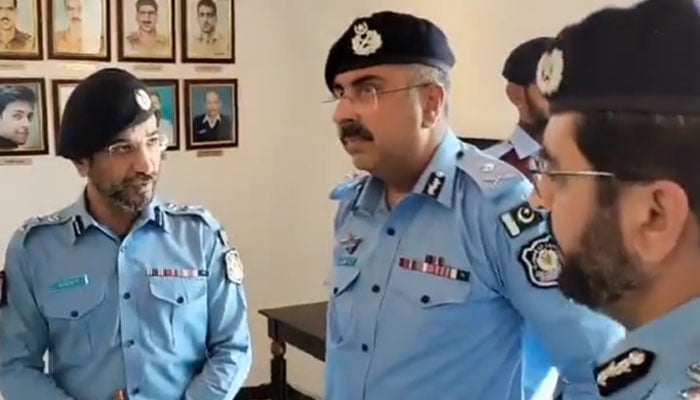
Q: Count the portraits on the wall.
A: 8